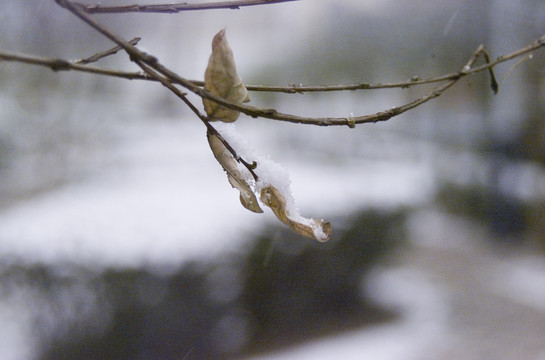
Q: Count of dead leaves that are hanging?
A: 3